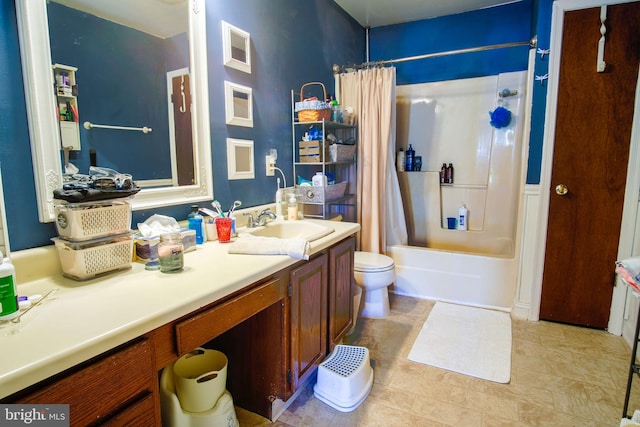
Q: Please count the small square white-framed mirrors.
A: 3